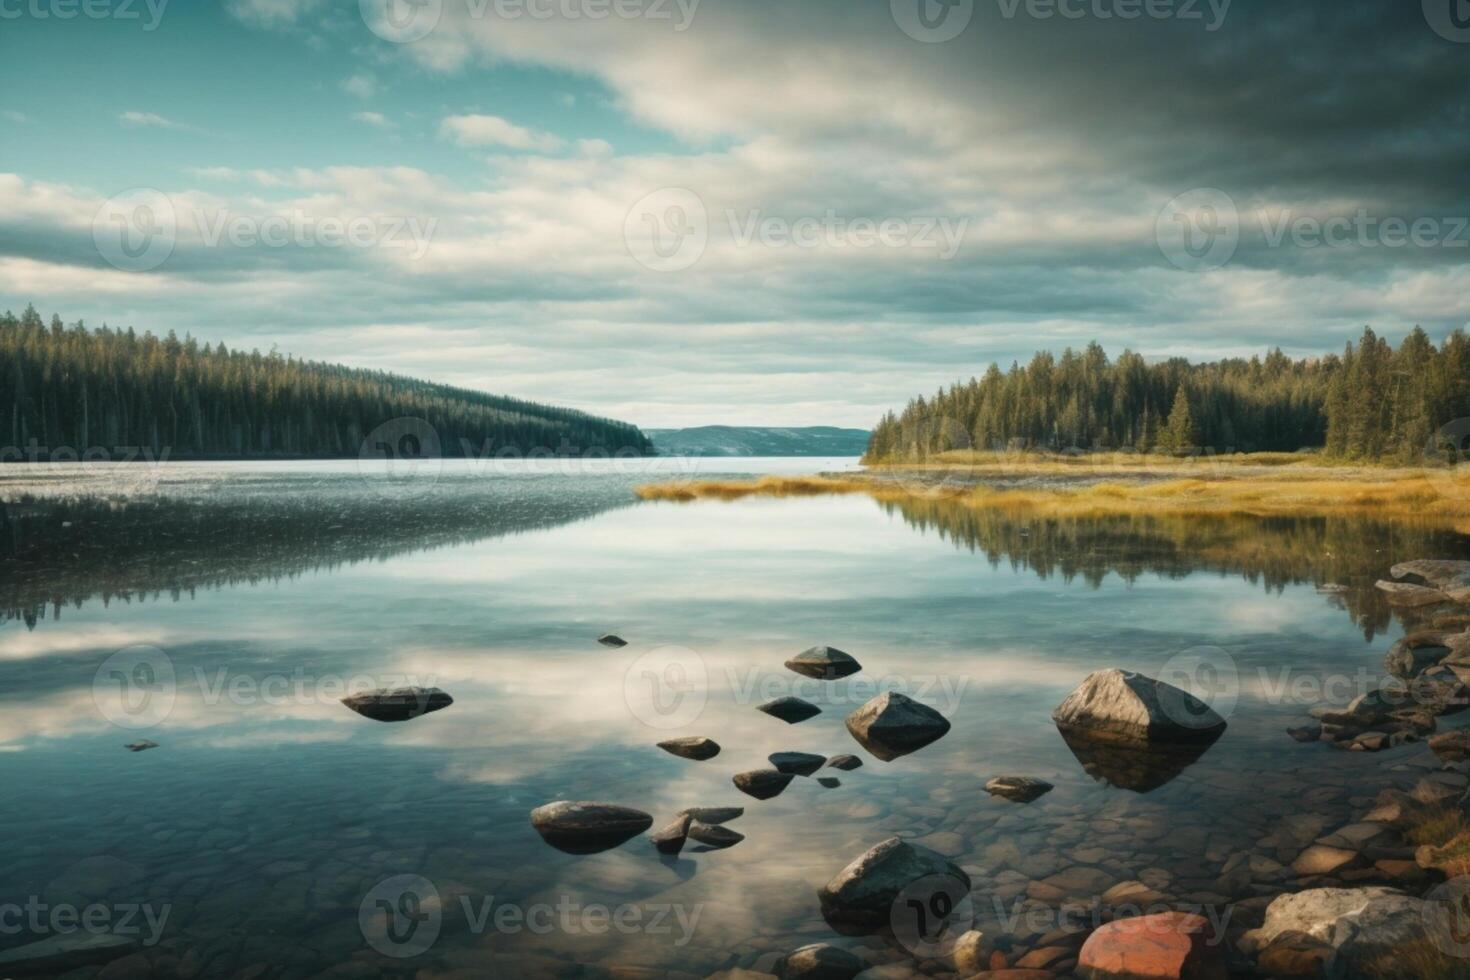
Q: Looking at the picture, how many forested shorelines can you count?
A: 2